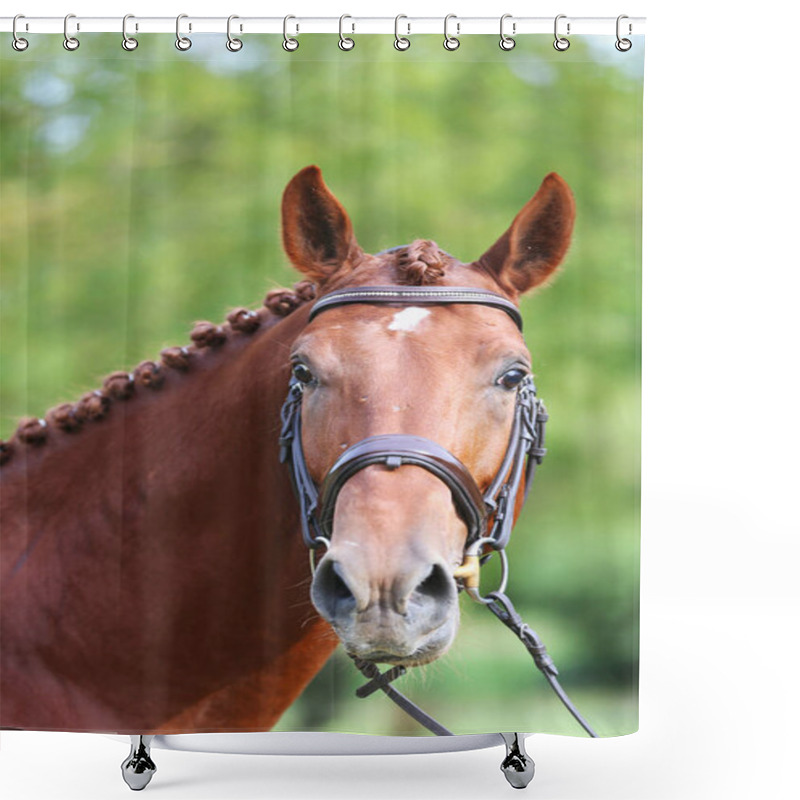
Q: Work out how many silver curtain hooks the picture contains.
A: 12